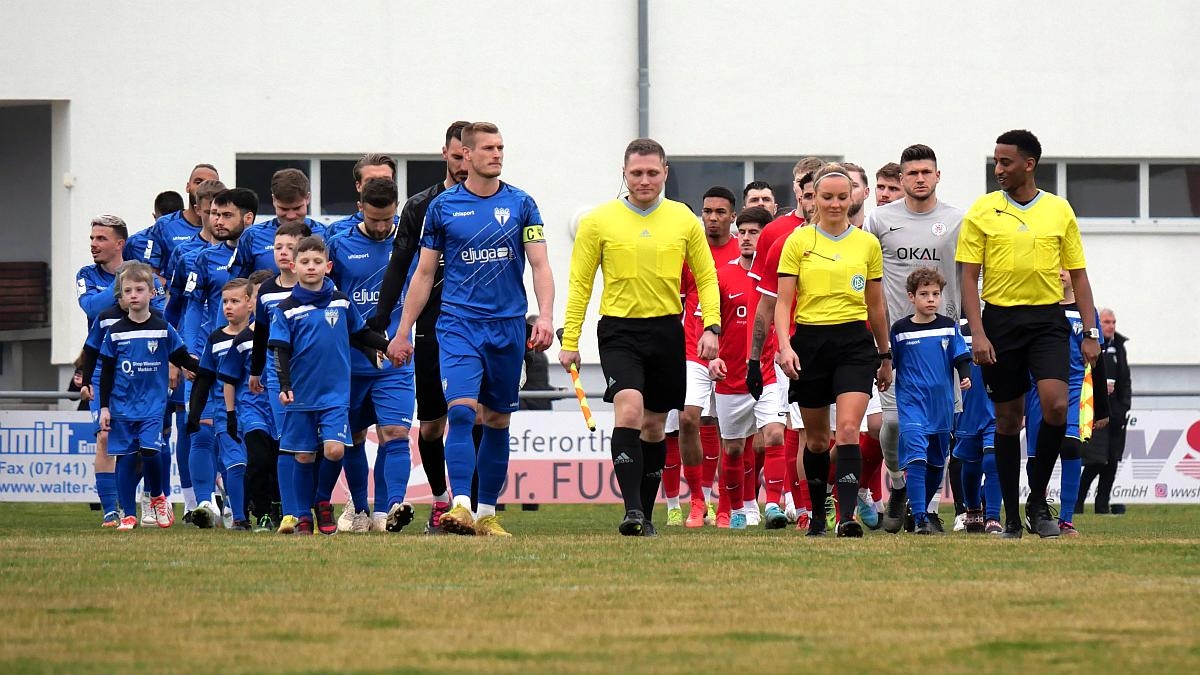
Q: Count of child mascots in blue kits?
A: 9